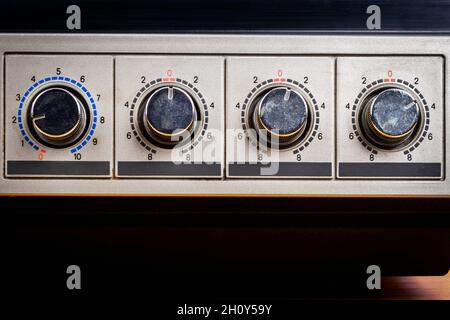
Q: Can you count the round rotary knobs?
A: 4